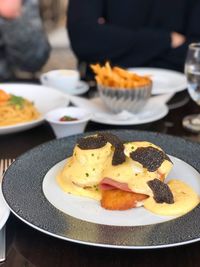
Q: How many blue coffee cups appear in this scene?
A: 0